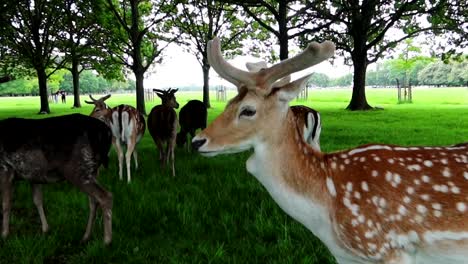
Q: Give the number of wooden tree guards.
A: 4